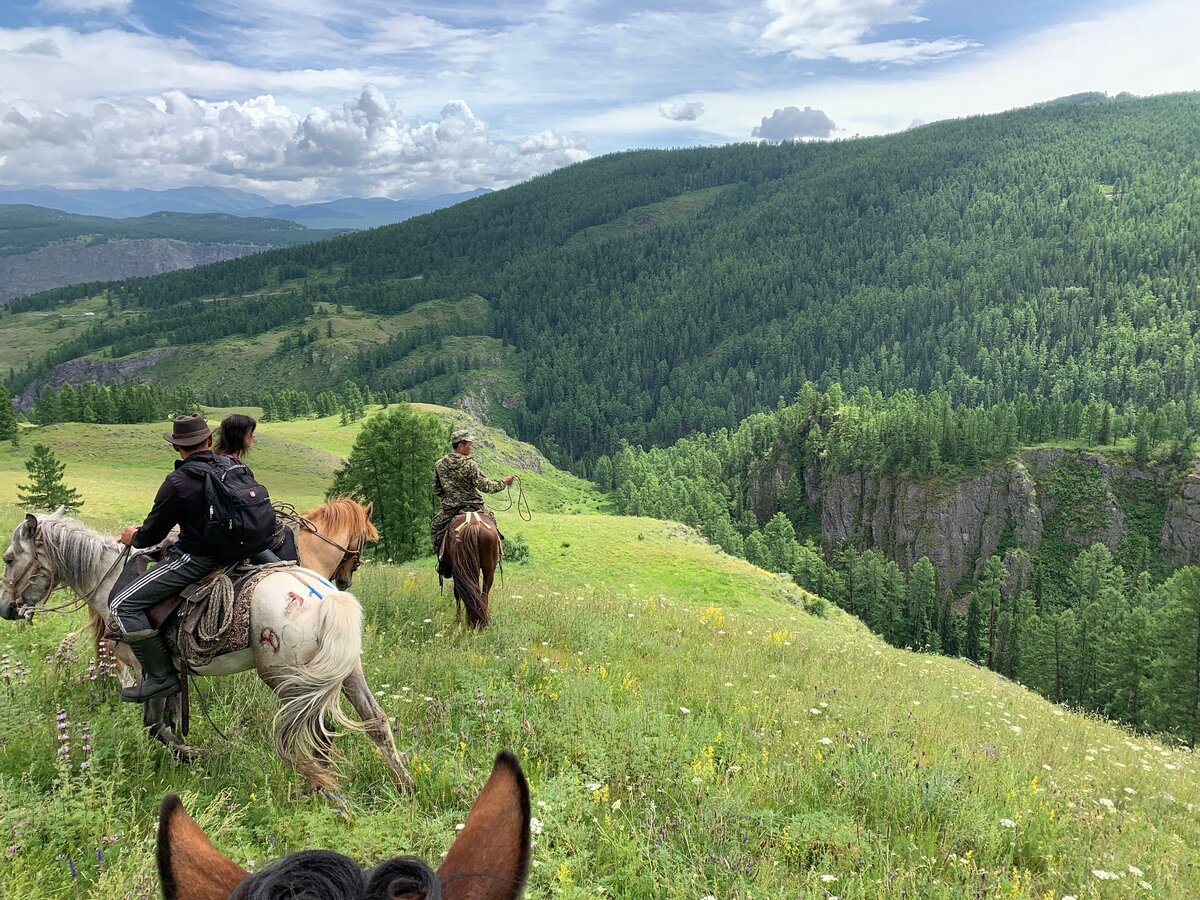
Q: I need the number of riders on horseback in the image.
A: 3